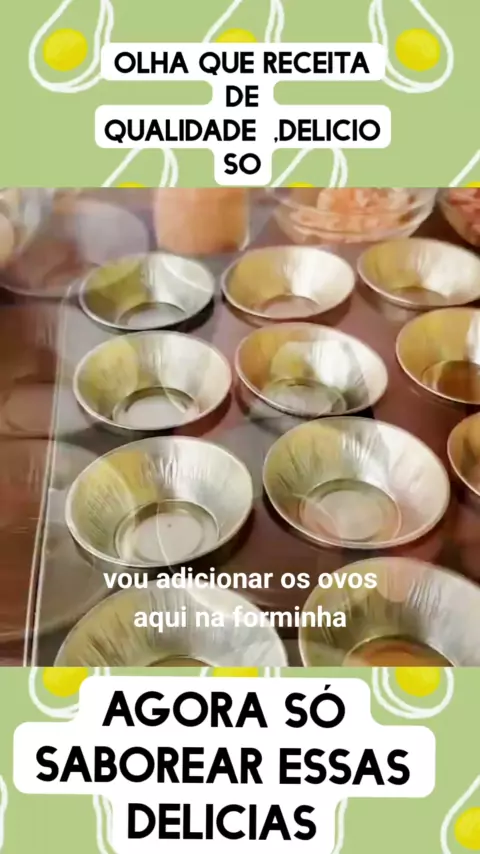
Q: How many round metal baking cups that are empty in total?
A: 11